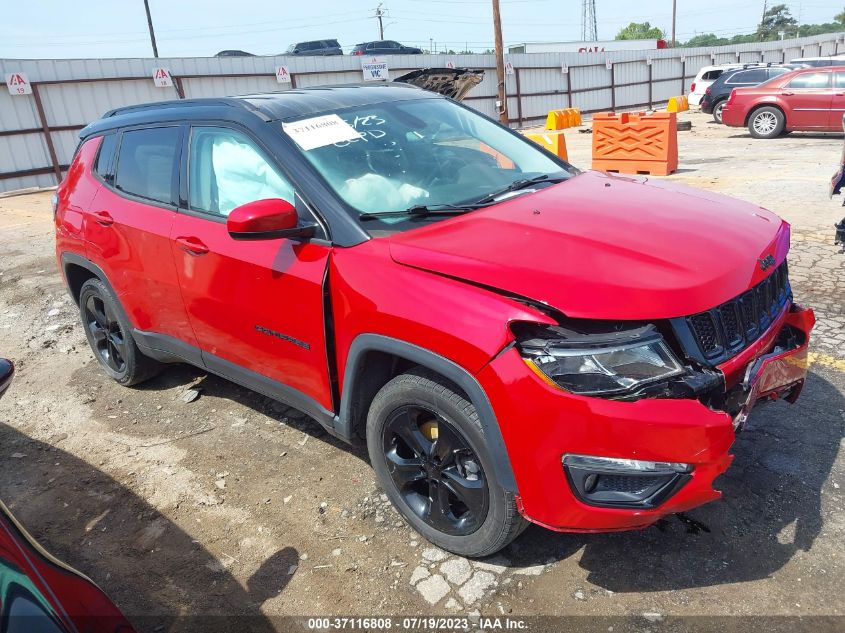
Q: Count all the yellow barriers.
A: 3